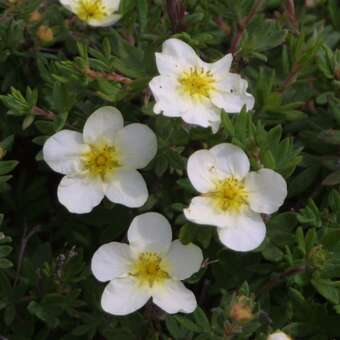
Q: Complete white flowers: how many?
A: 4